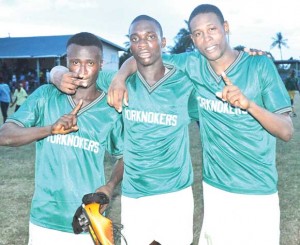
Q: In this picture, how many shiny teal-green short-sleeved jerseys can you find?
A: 3